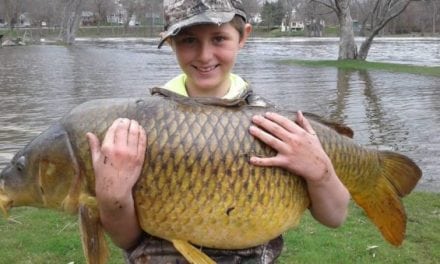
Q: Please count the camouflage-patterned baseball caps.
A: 1